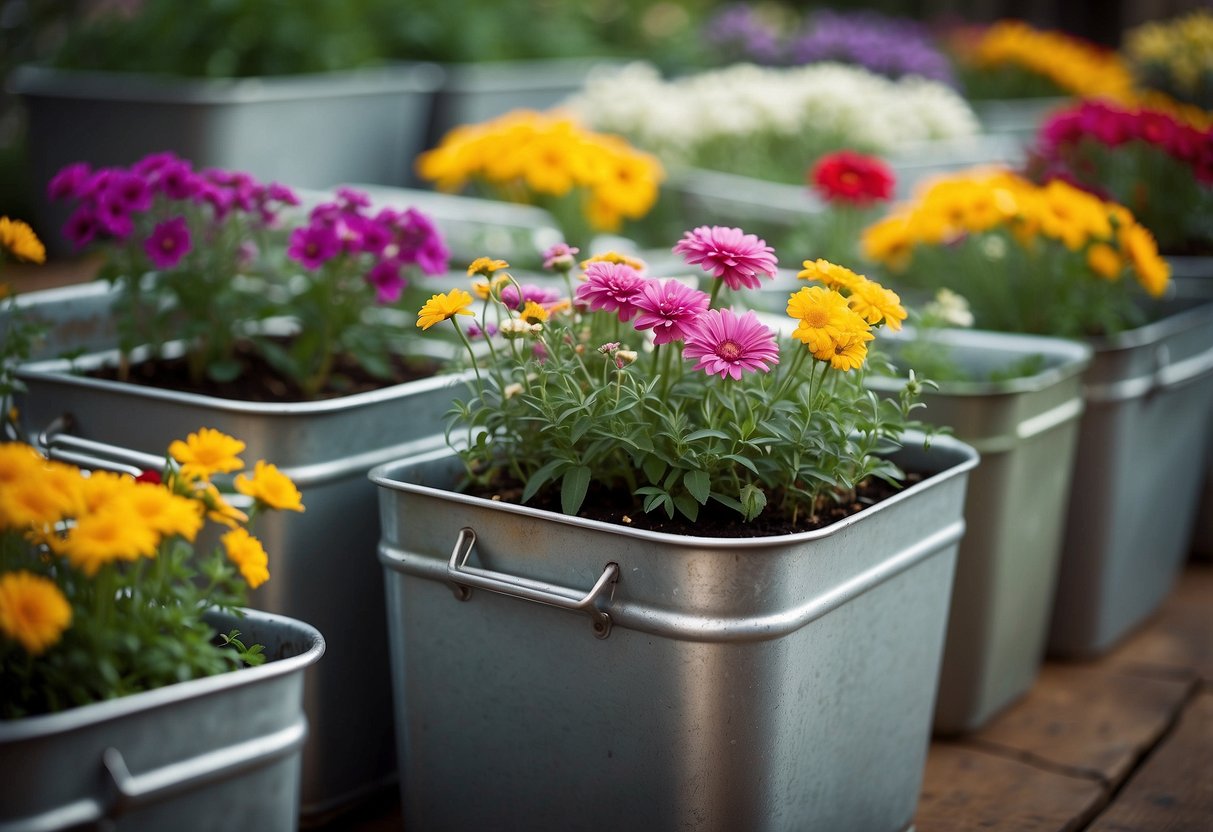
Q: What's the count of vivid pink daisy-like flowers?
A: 4